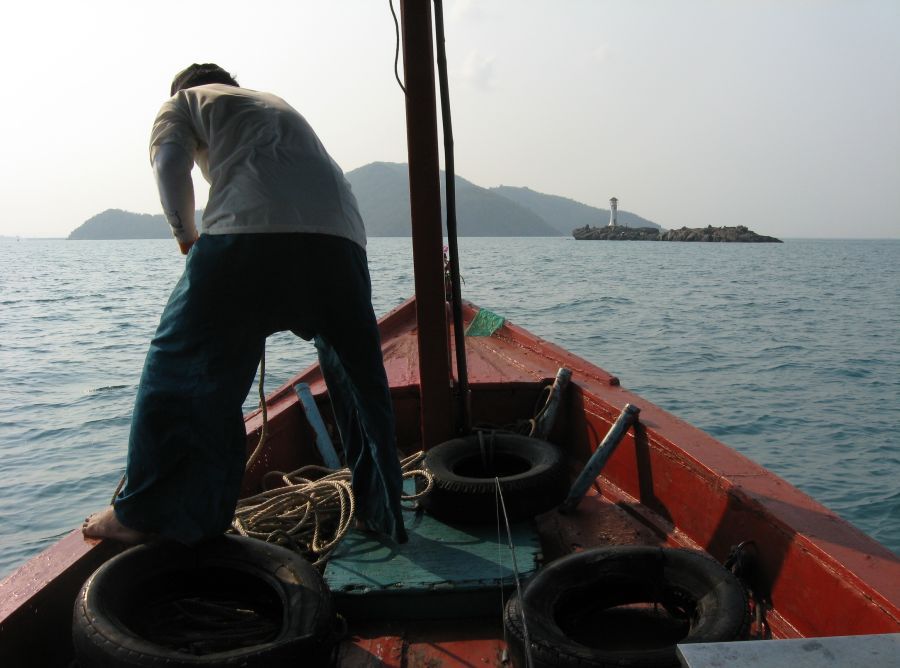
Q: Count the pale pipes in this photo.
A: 3